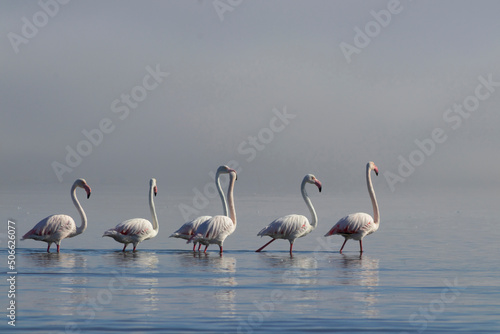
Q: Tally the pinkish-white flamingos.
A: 6